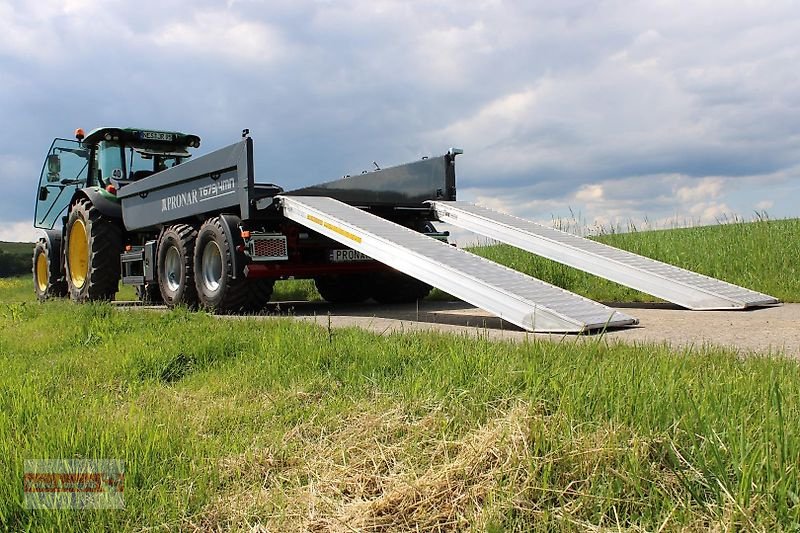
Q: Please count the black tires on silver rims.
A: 2